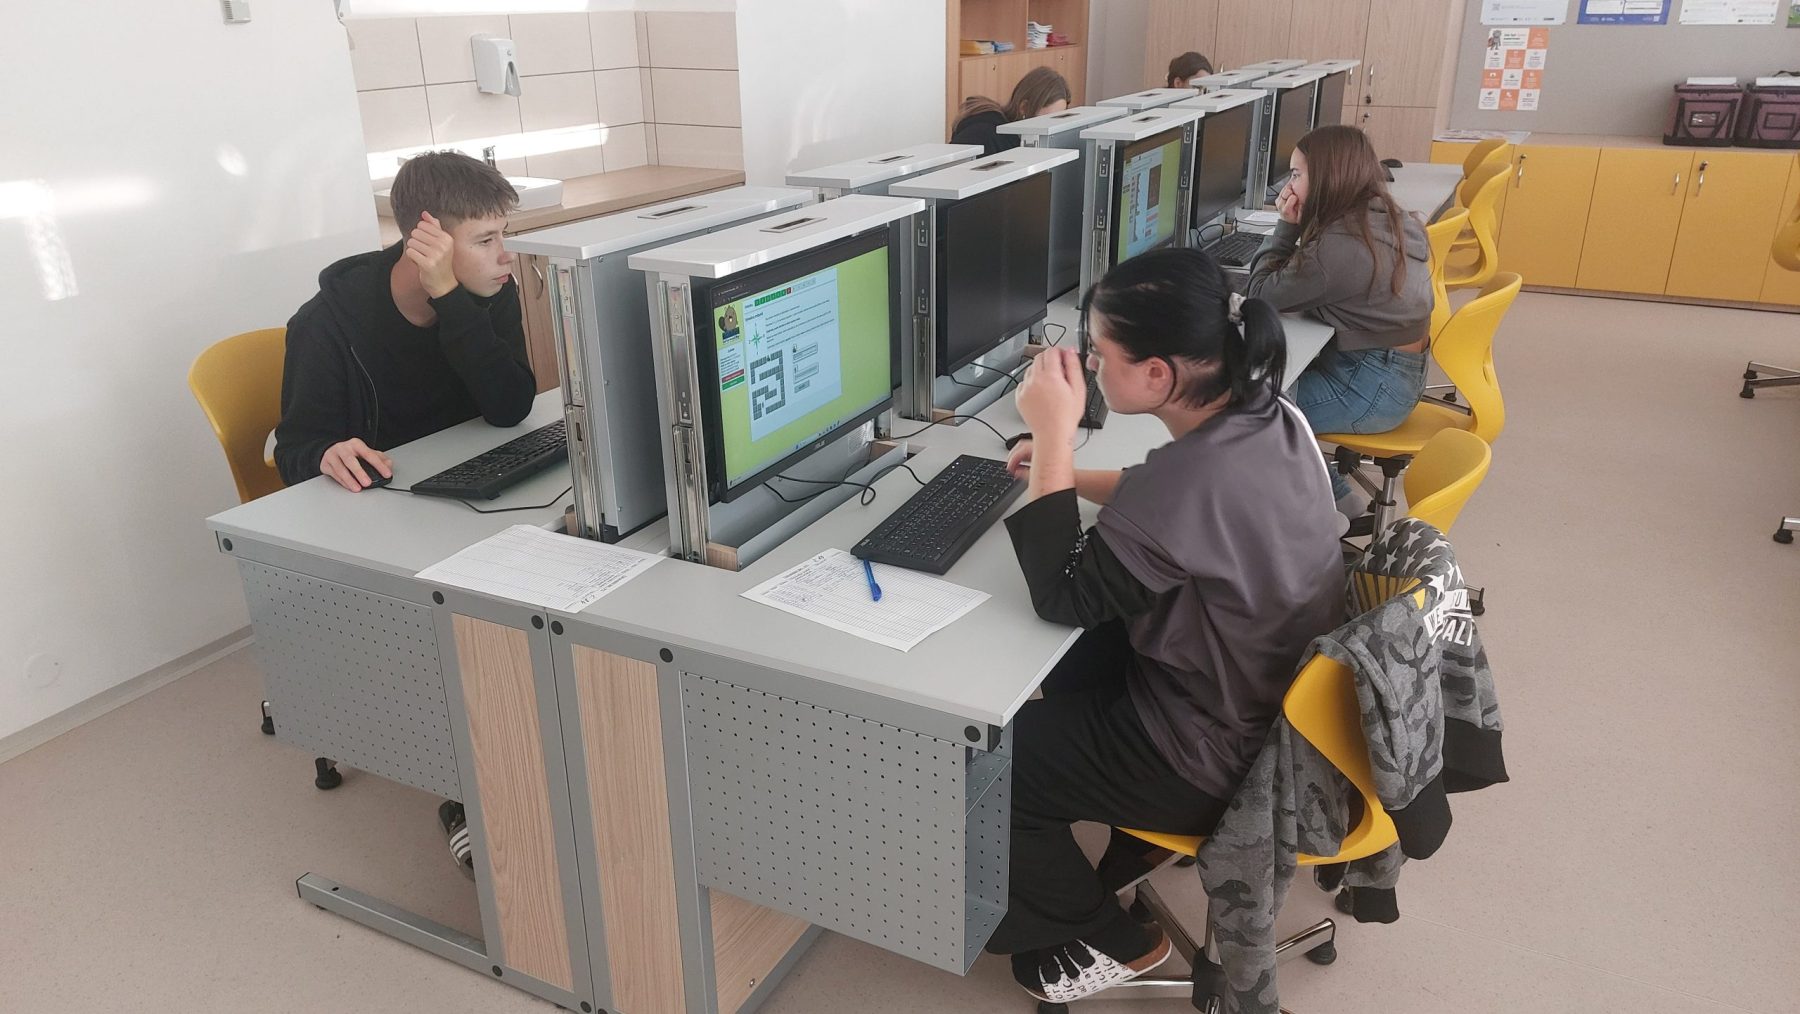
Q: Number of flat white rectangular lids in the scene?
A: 12